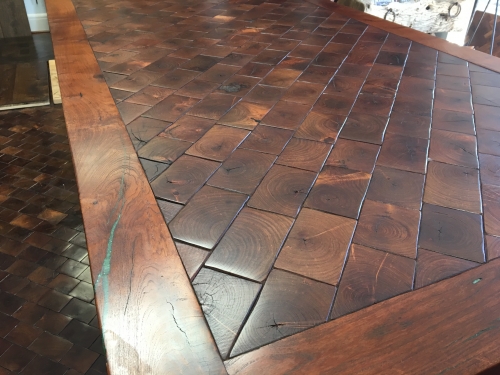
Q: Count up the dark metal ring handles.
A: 2